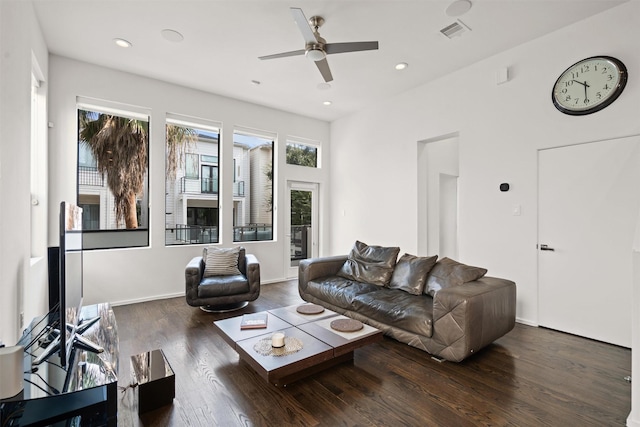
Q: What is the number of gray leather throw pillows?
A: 3